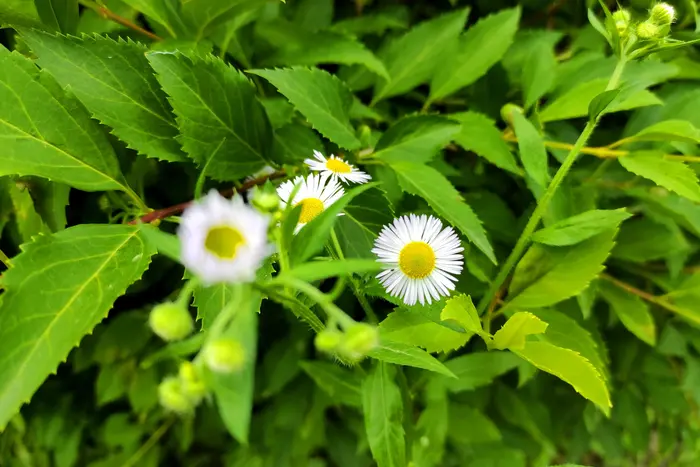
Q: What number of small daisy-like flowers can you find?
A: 4